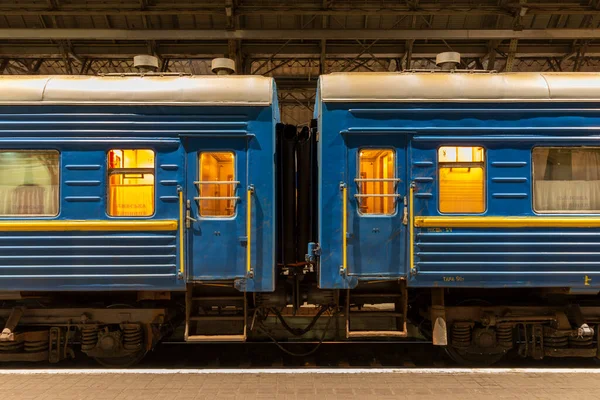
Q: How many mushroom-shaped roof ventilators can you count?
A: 3